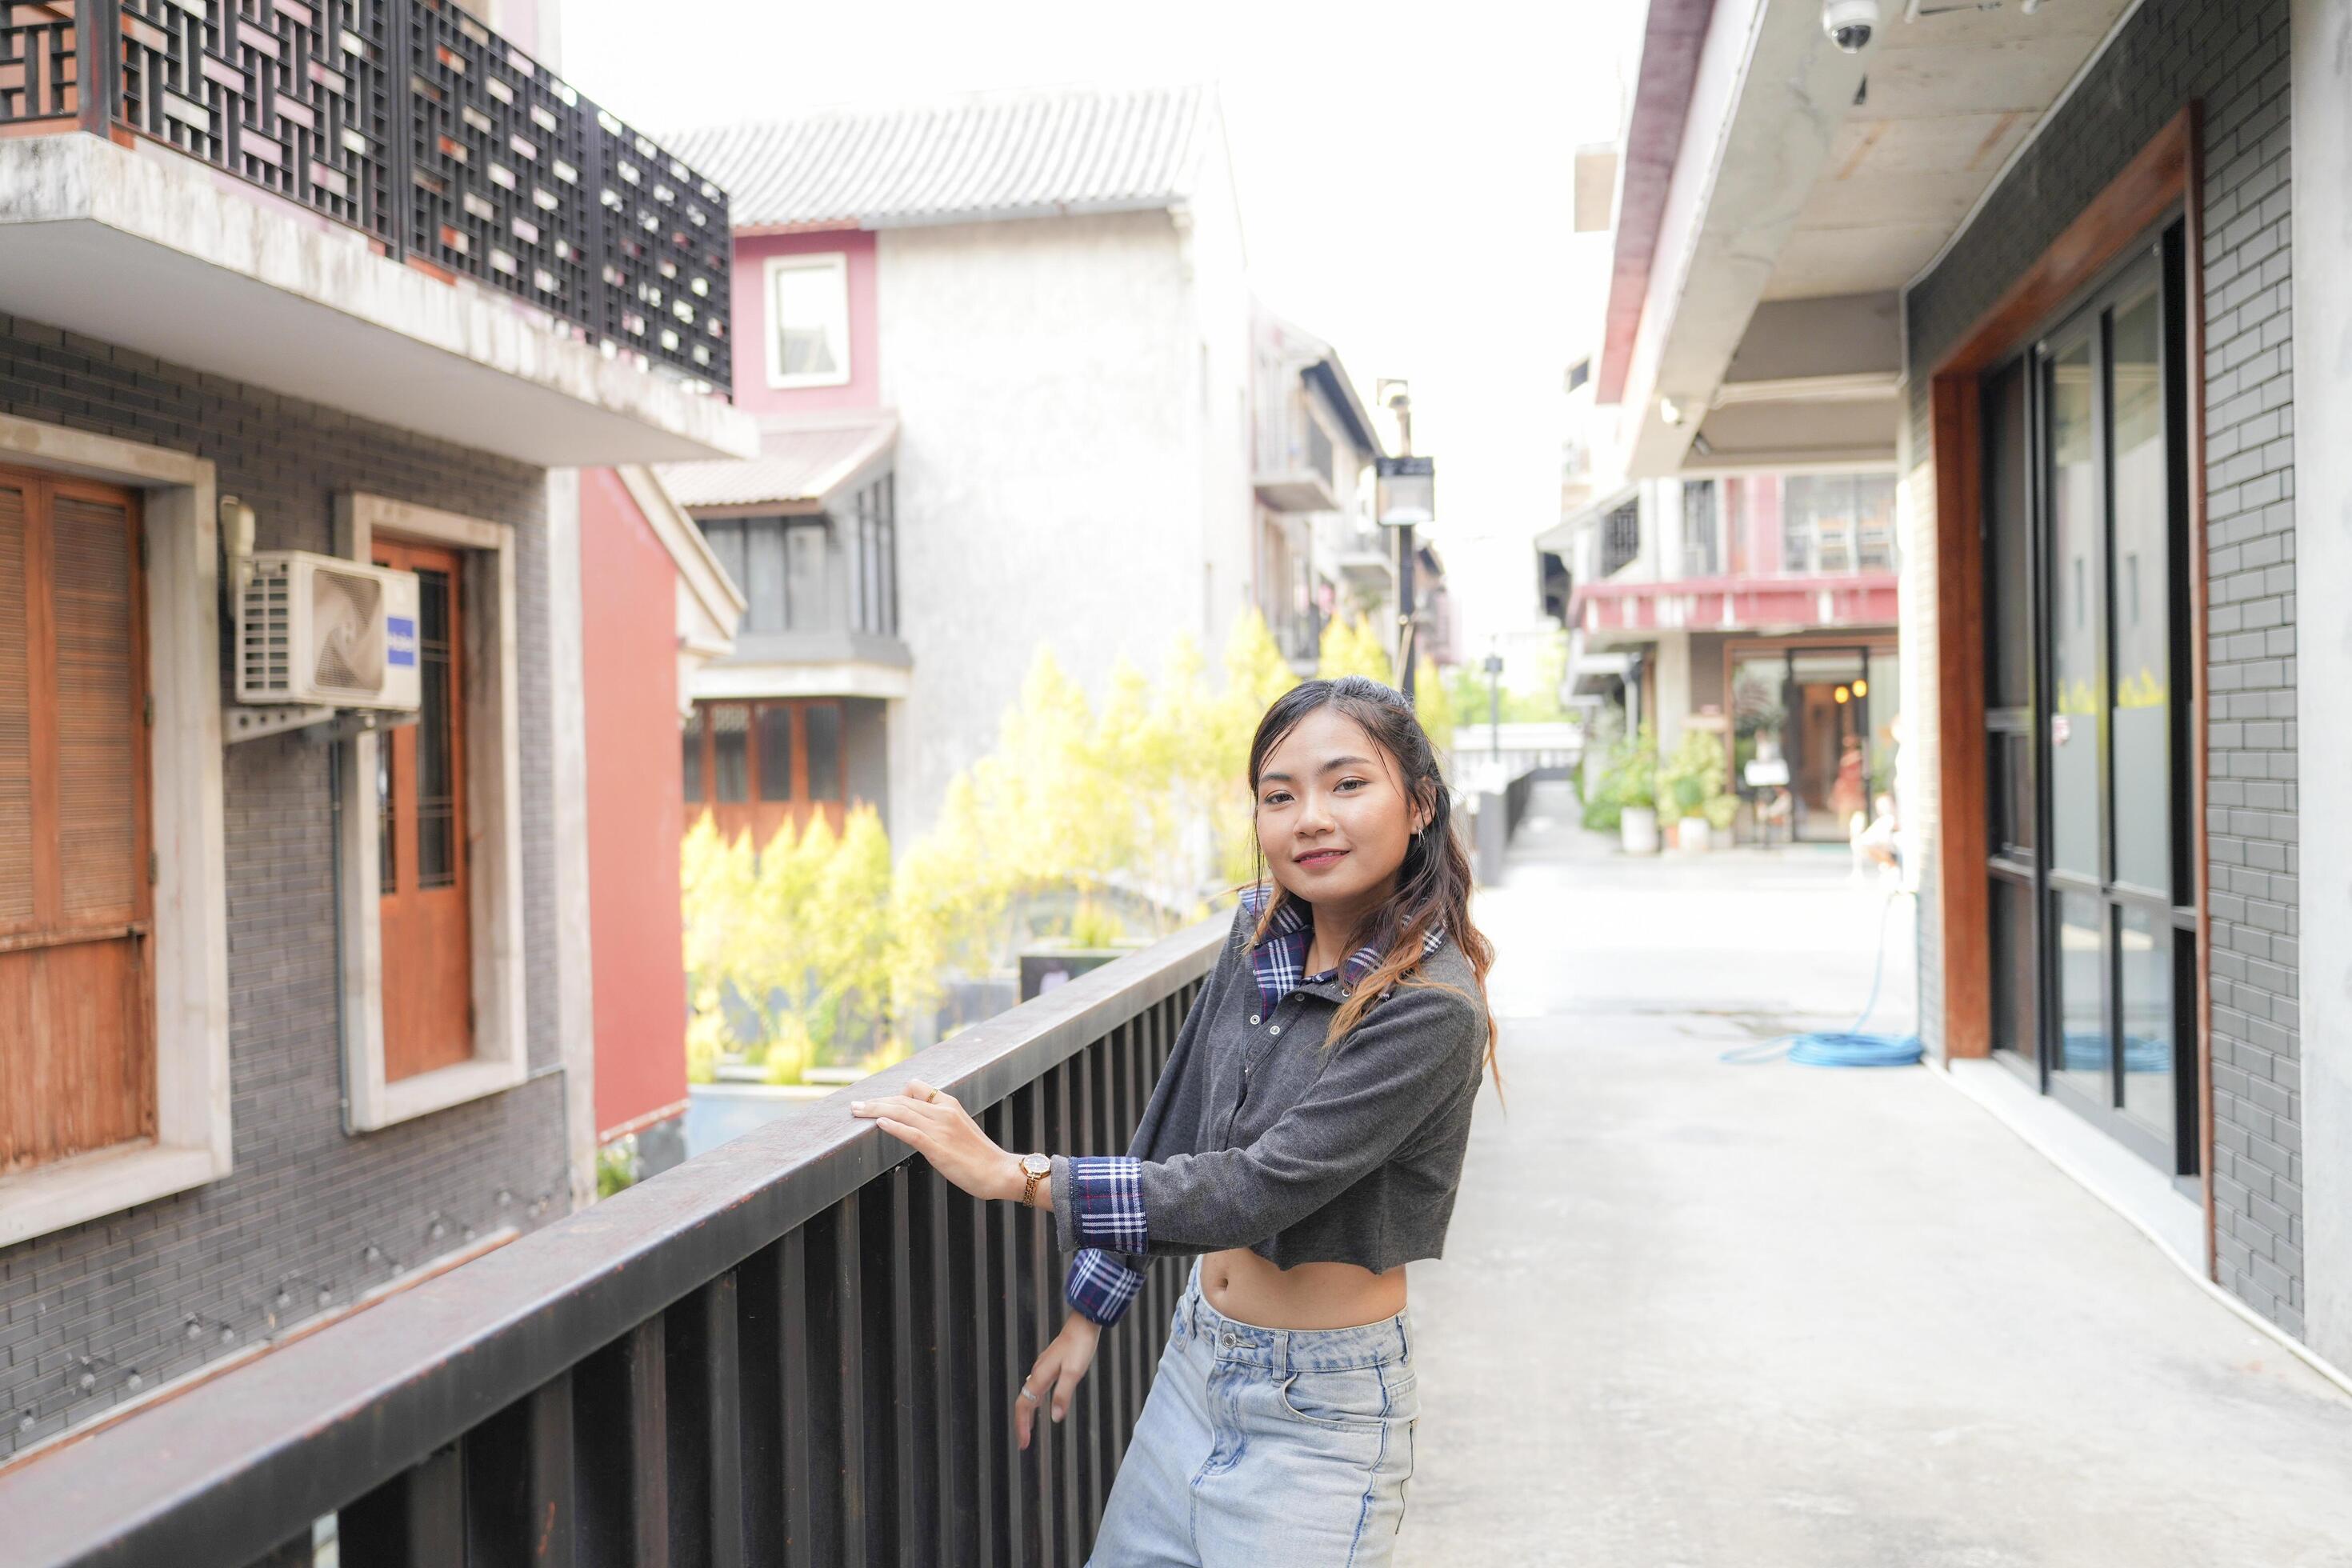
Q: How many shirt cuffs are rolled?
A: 2